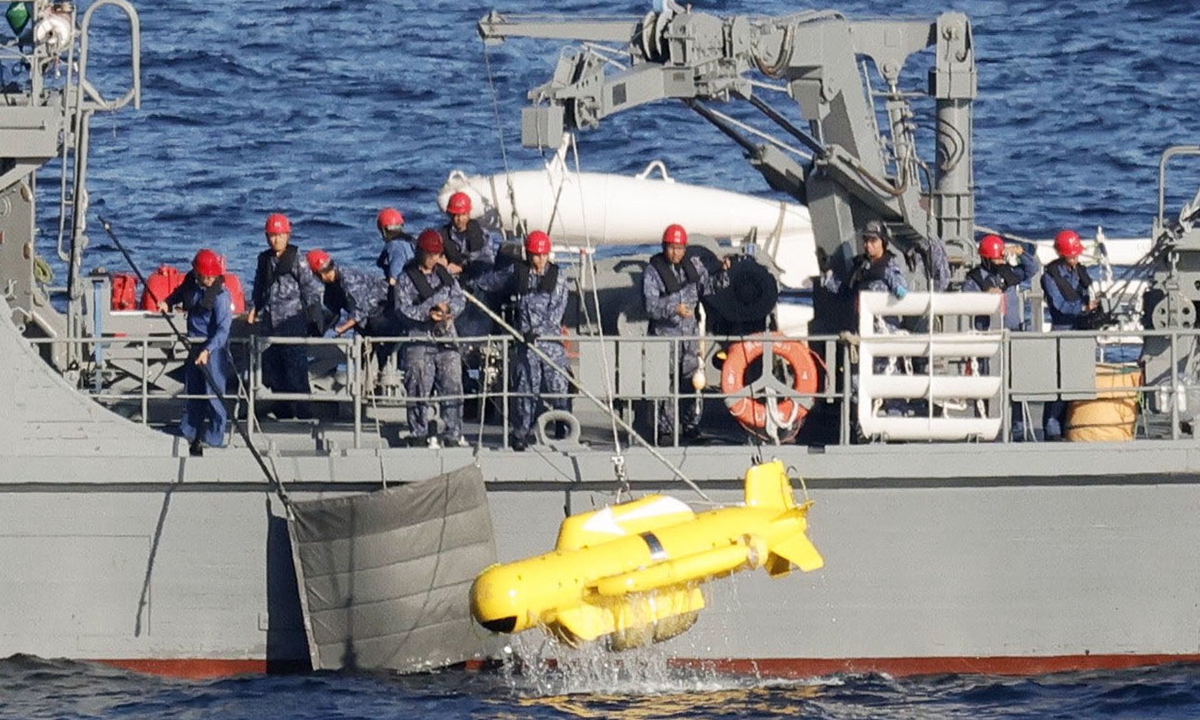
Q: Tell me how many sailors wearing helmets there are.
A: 10